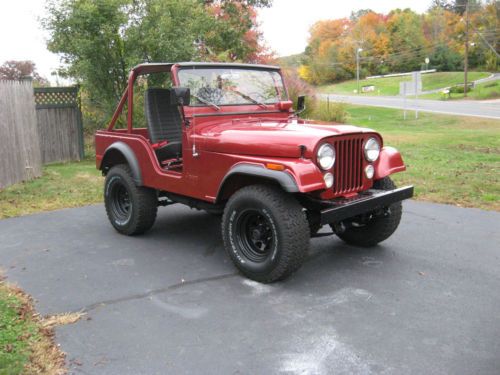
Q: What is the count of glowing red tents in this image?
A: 0